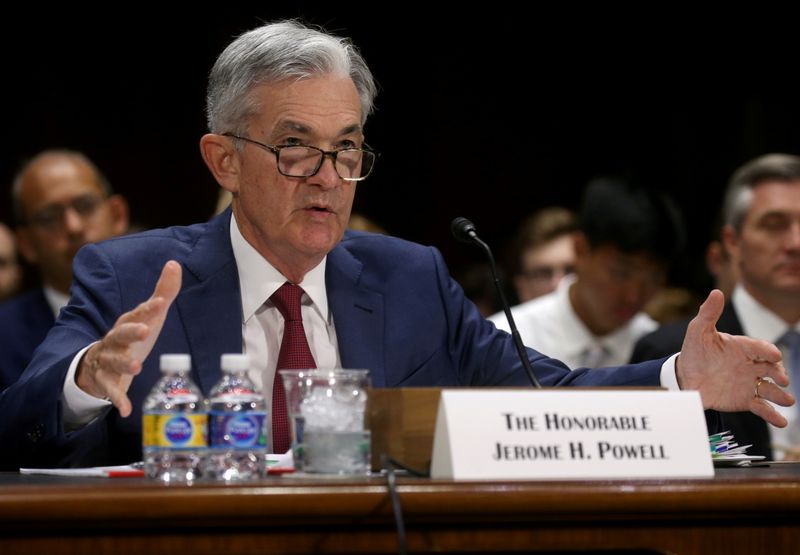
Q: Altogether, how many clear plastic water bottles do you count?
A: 2